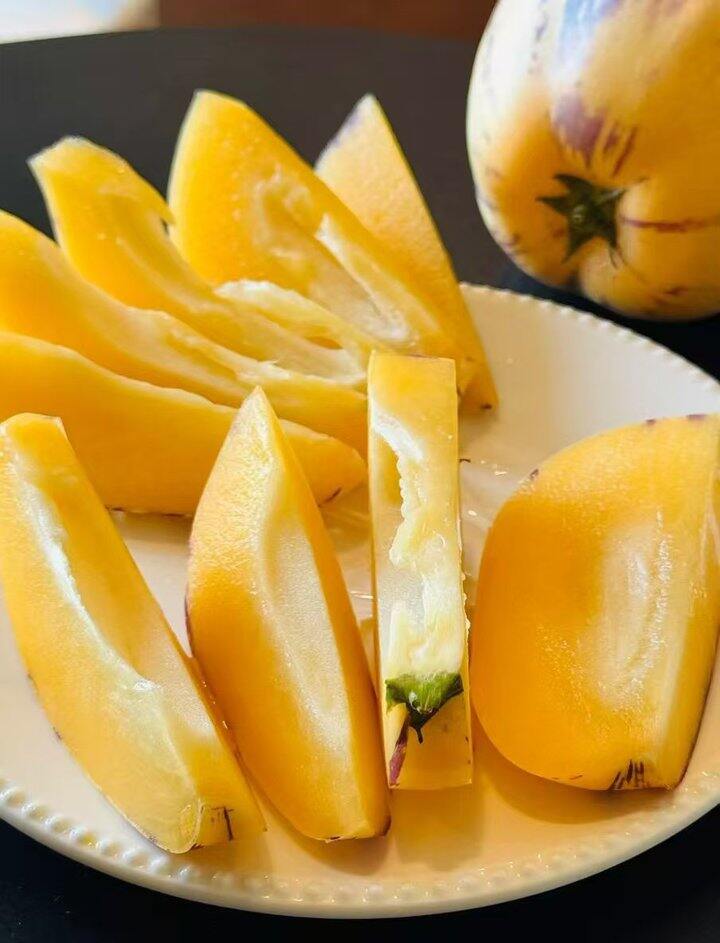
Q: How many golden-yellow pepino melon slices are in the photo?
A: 9